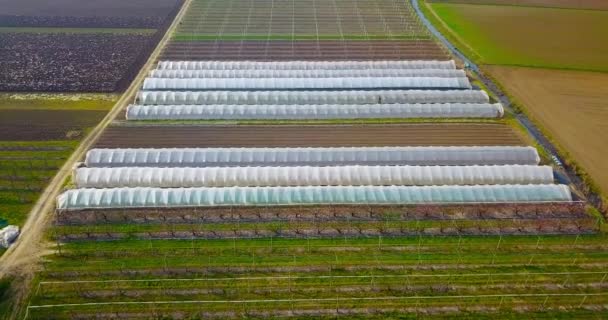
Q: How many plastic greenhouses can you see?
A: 8